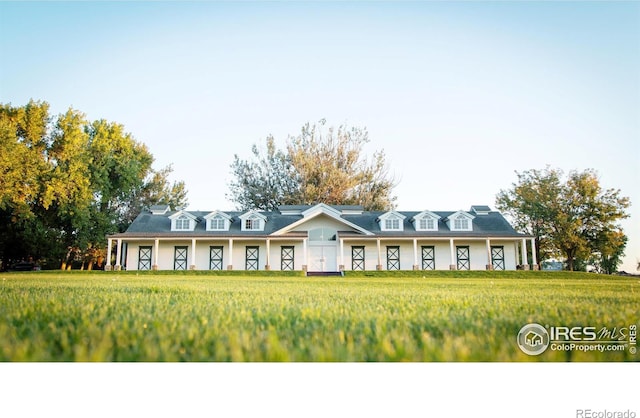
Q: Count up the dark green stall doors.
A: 10